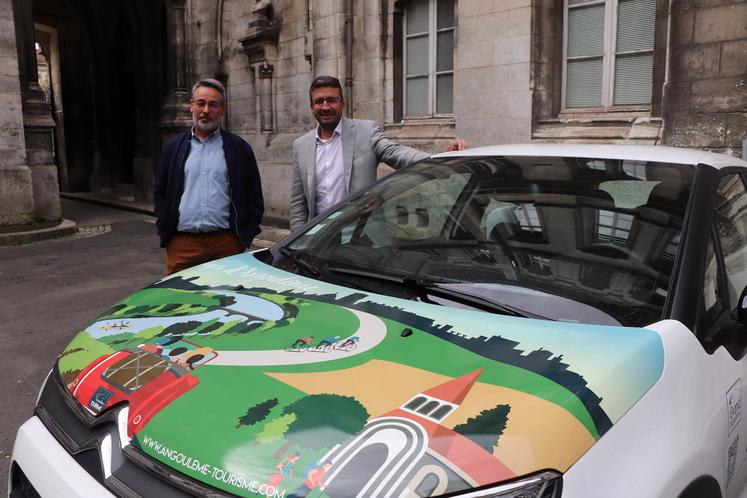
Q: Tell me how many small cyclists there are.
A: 3